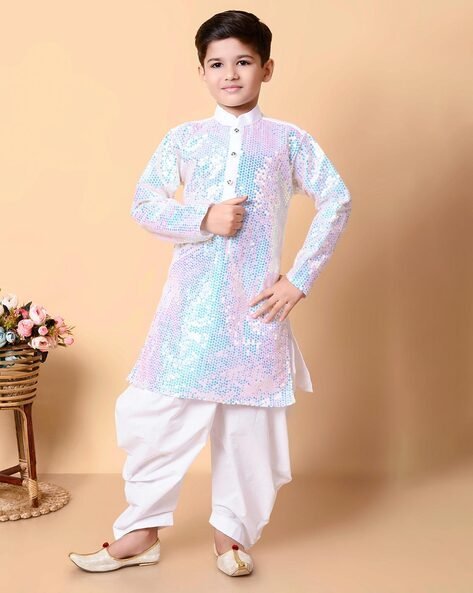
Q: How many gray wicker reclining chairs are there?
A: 0